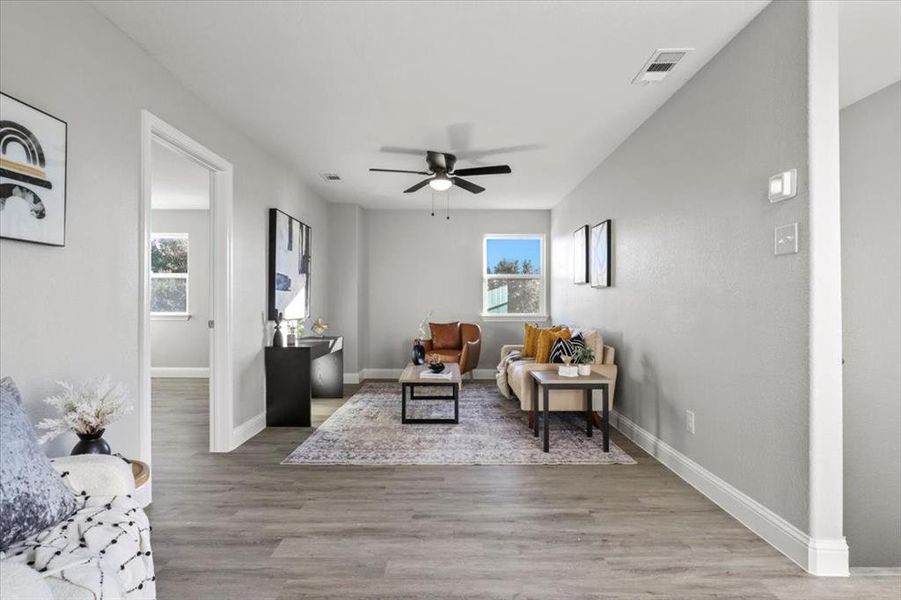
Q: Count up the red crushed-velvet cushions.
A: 0